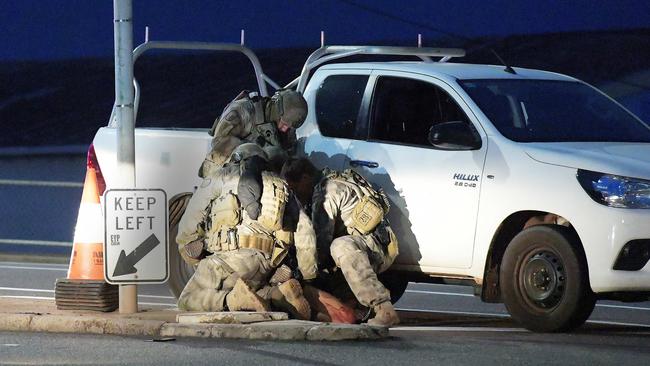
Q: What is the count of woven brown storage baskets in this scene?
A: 0